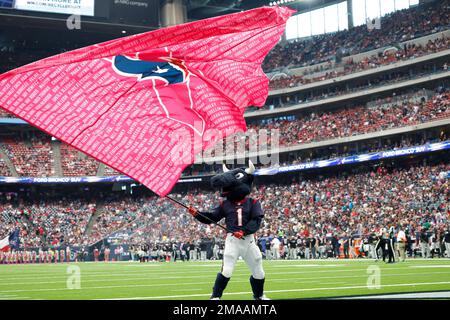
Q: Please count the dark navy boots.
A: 2